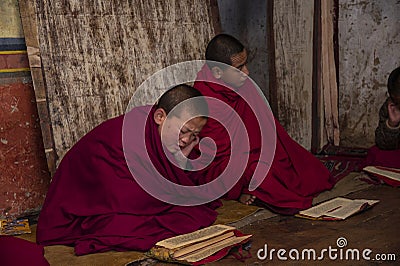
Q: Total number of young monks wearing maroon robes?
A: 2